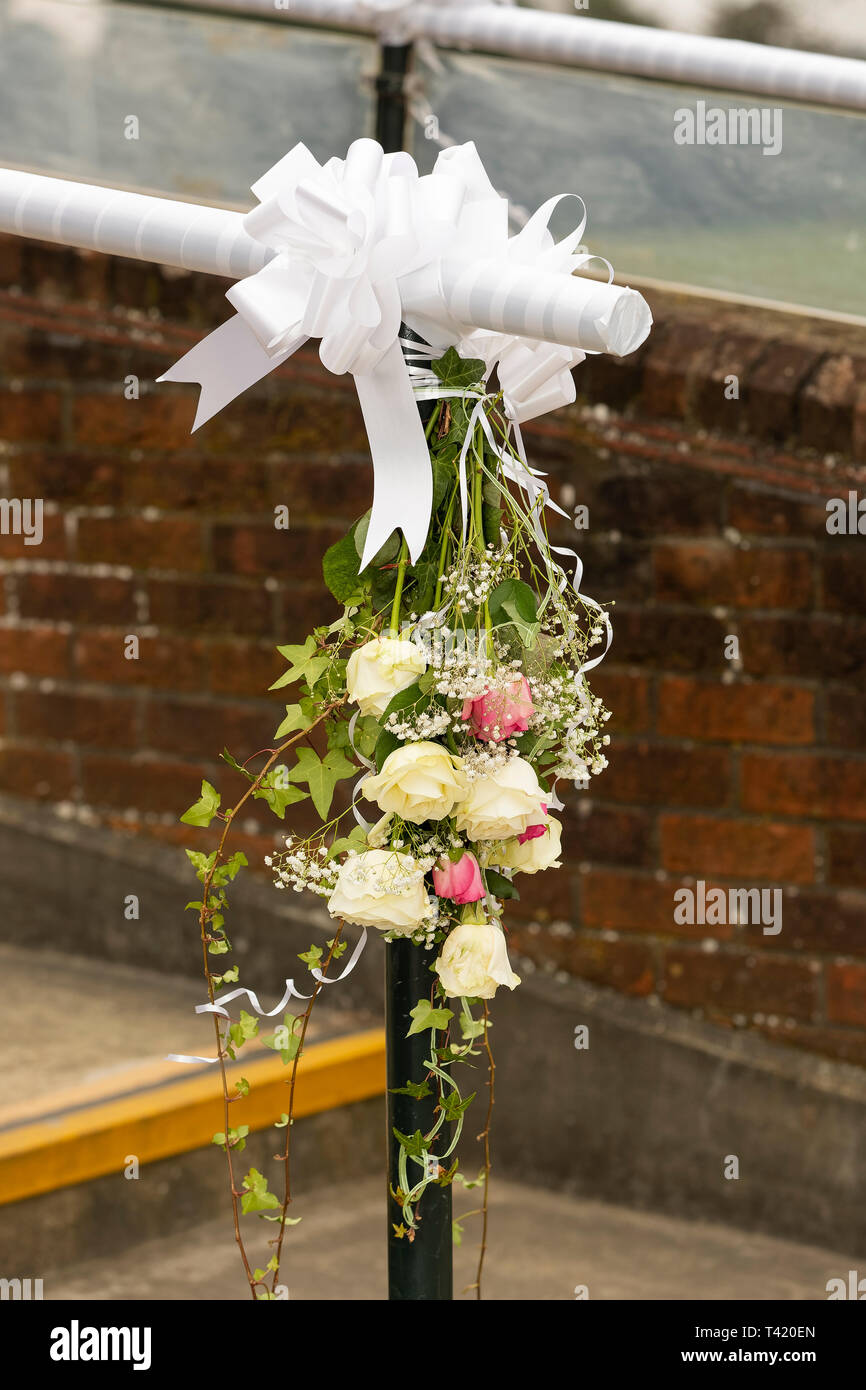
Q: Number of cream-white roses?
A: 6